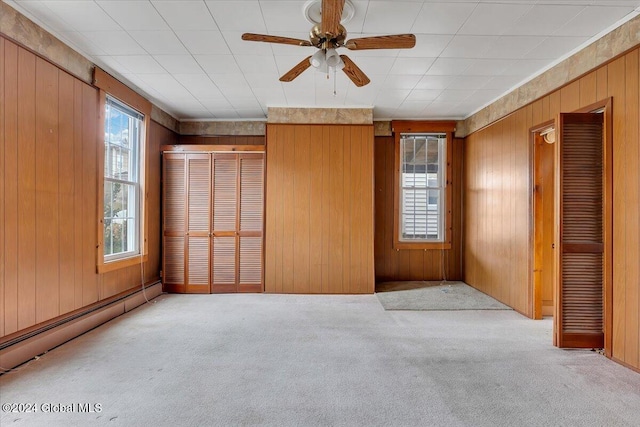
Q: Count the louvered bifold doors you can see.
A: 3